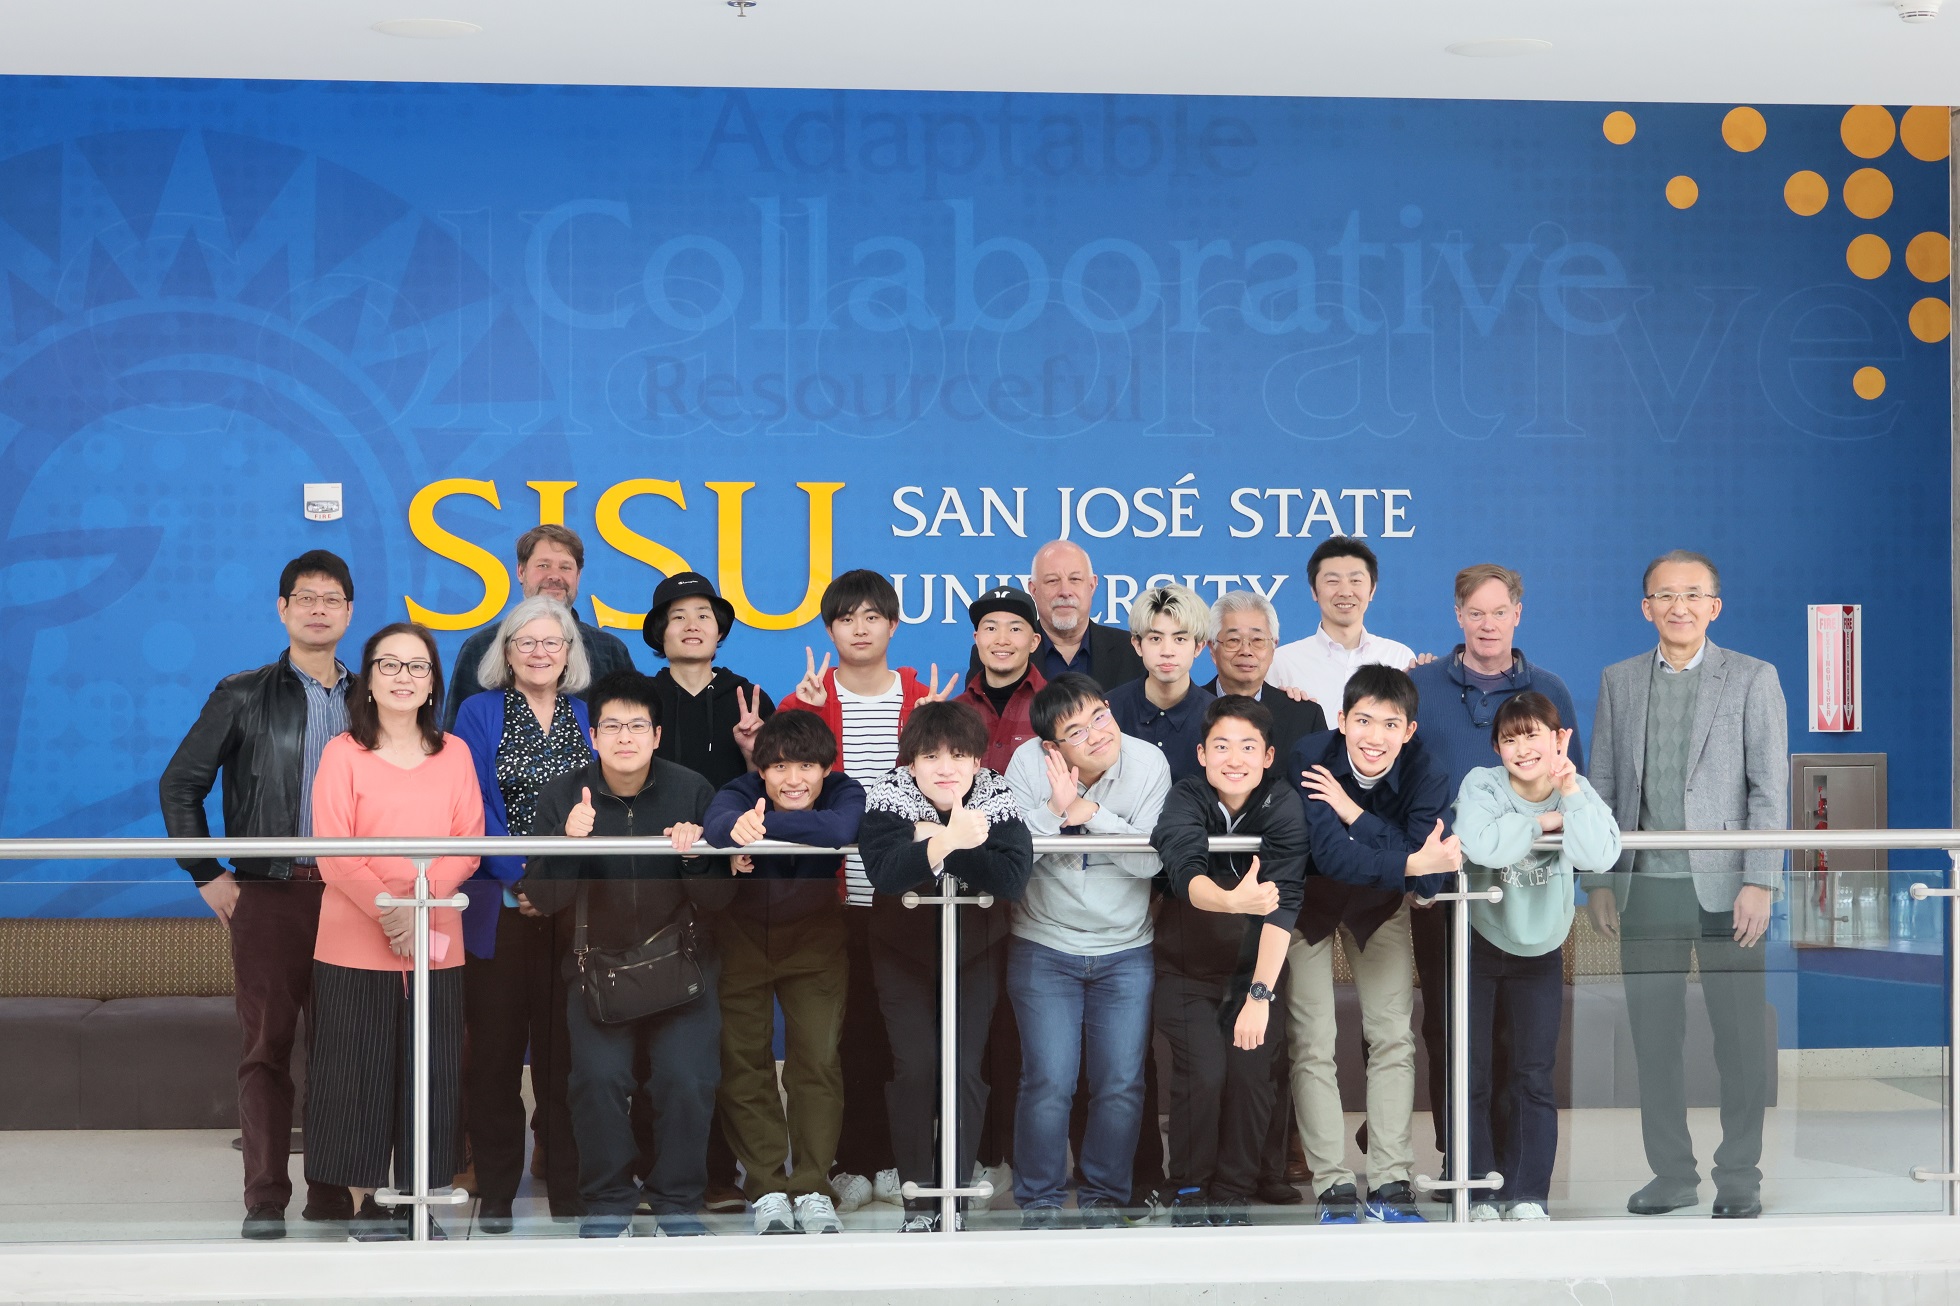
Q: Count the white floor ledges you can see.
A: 1